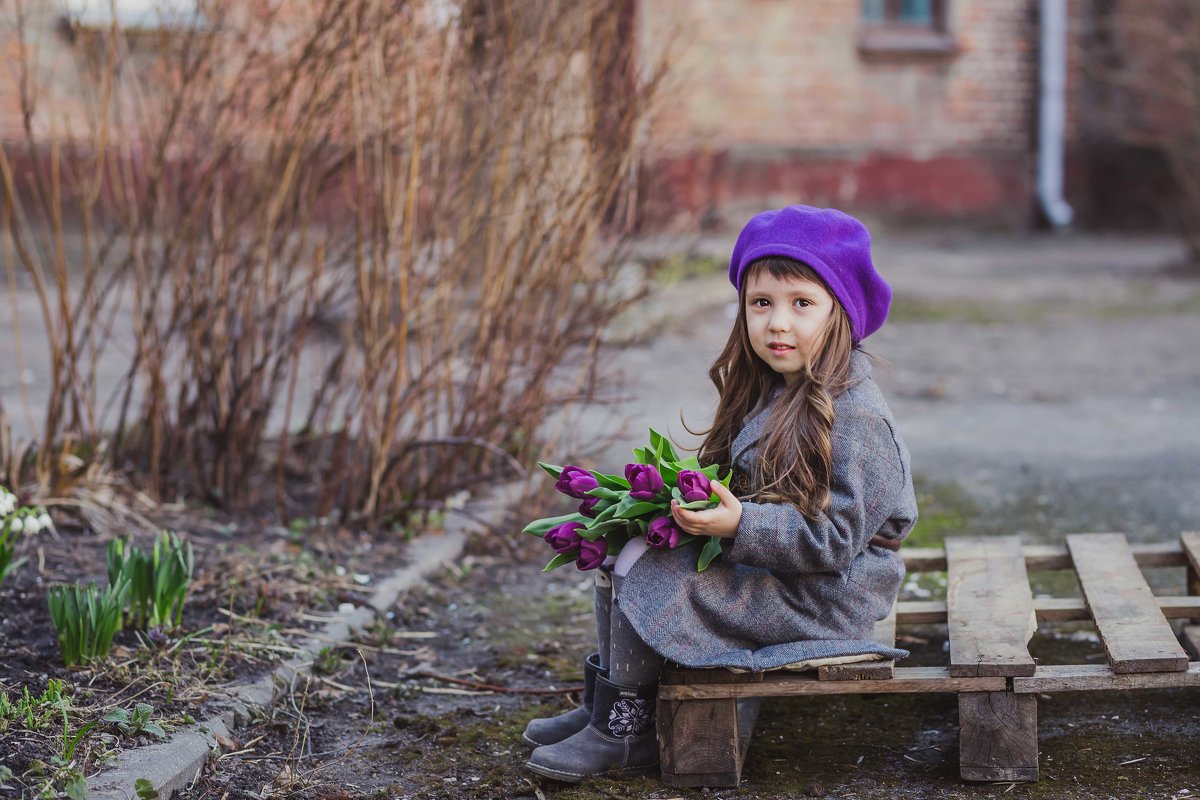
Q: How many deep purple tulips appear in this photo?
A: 7